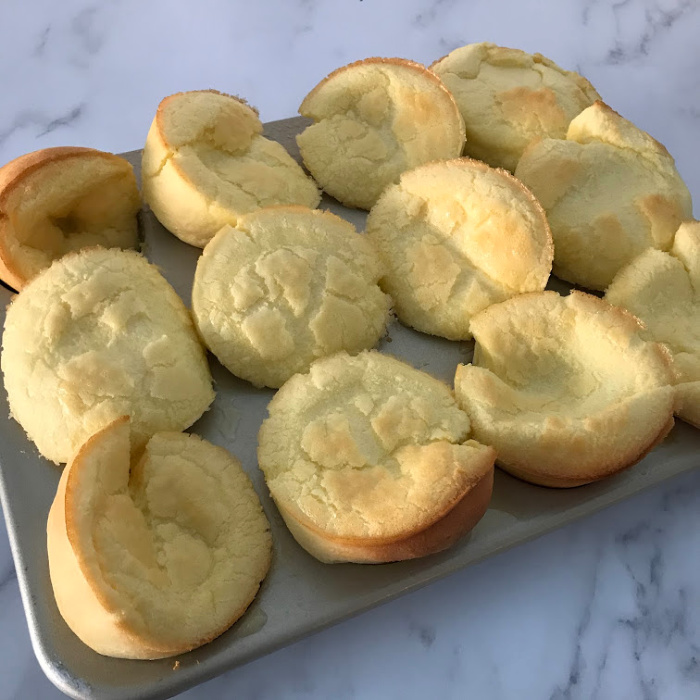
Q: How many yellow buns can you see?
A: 12